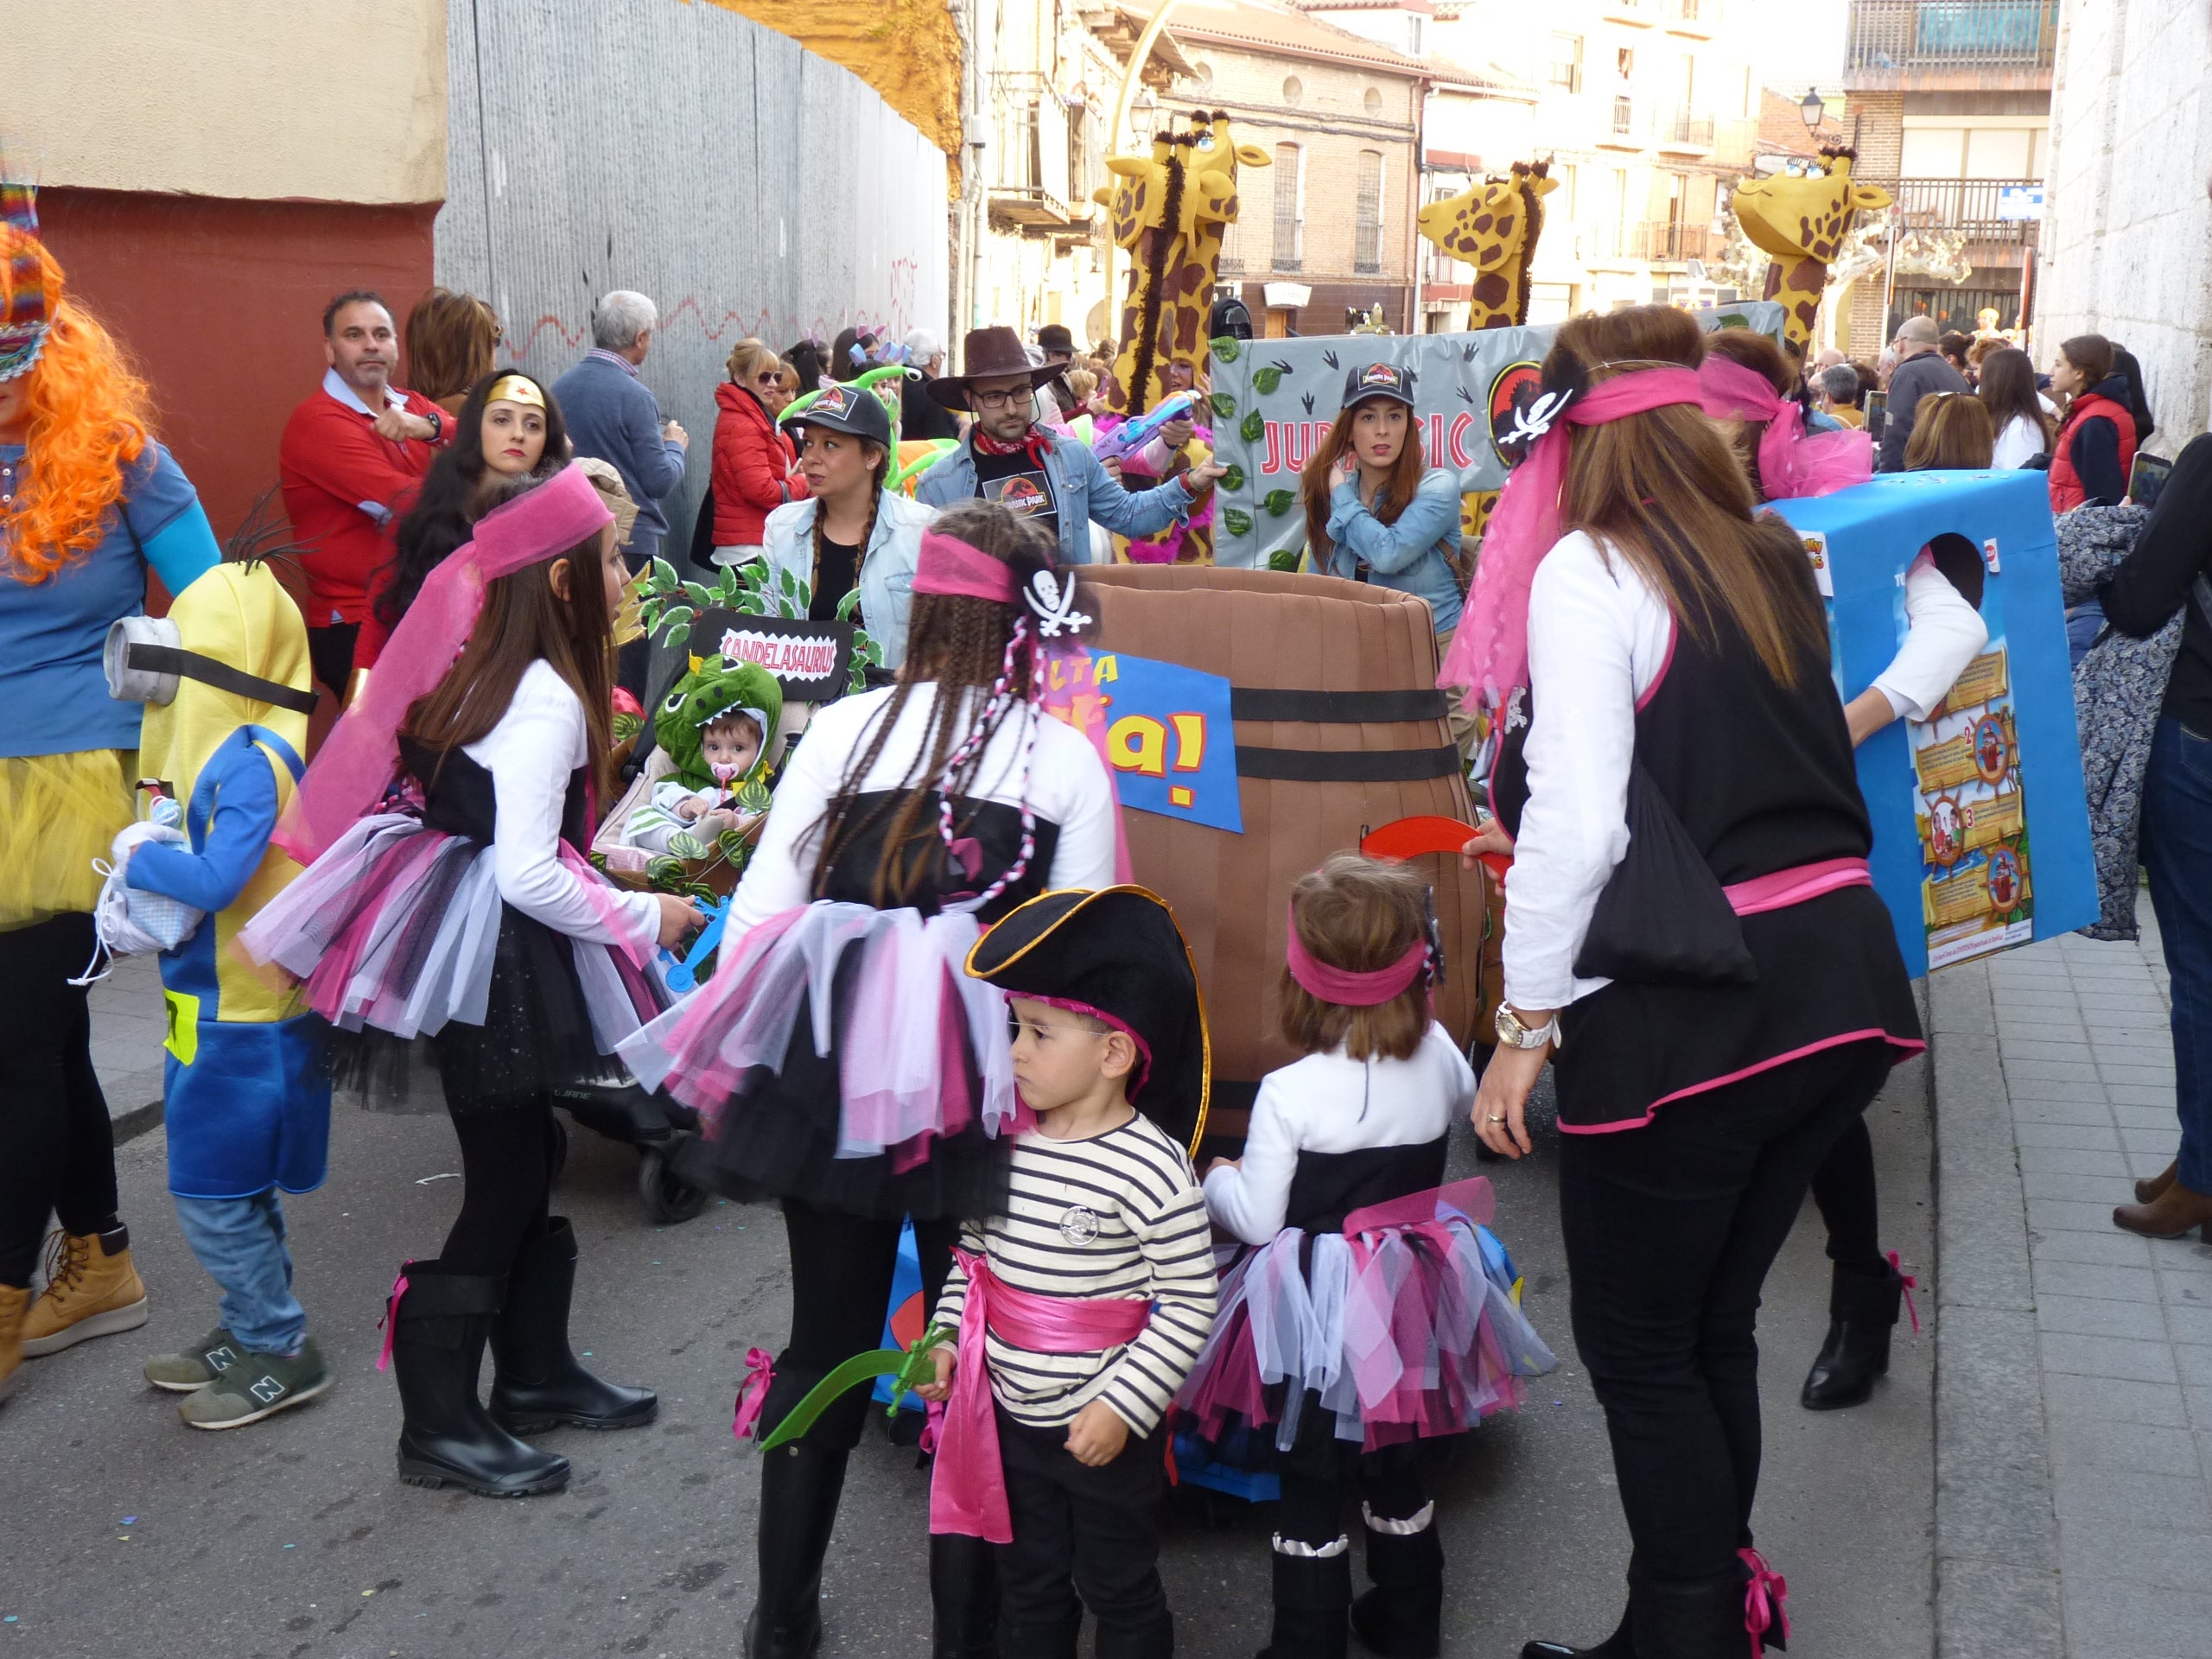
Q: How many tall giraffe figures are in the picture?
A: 4